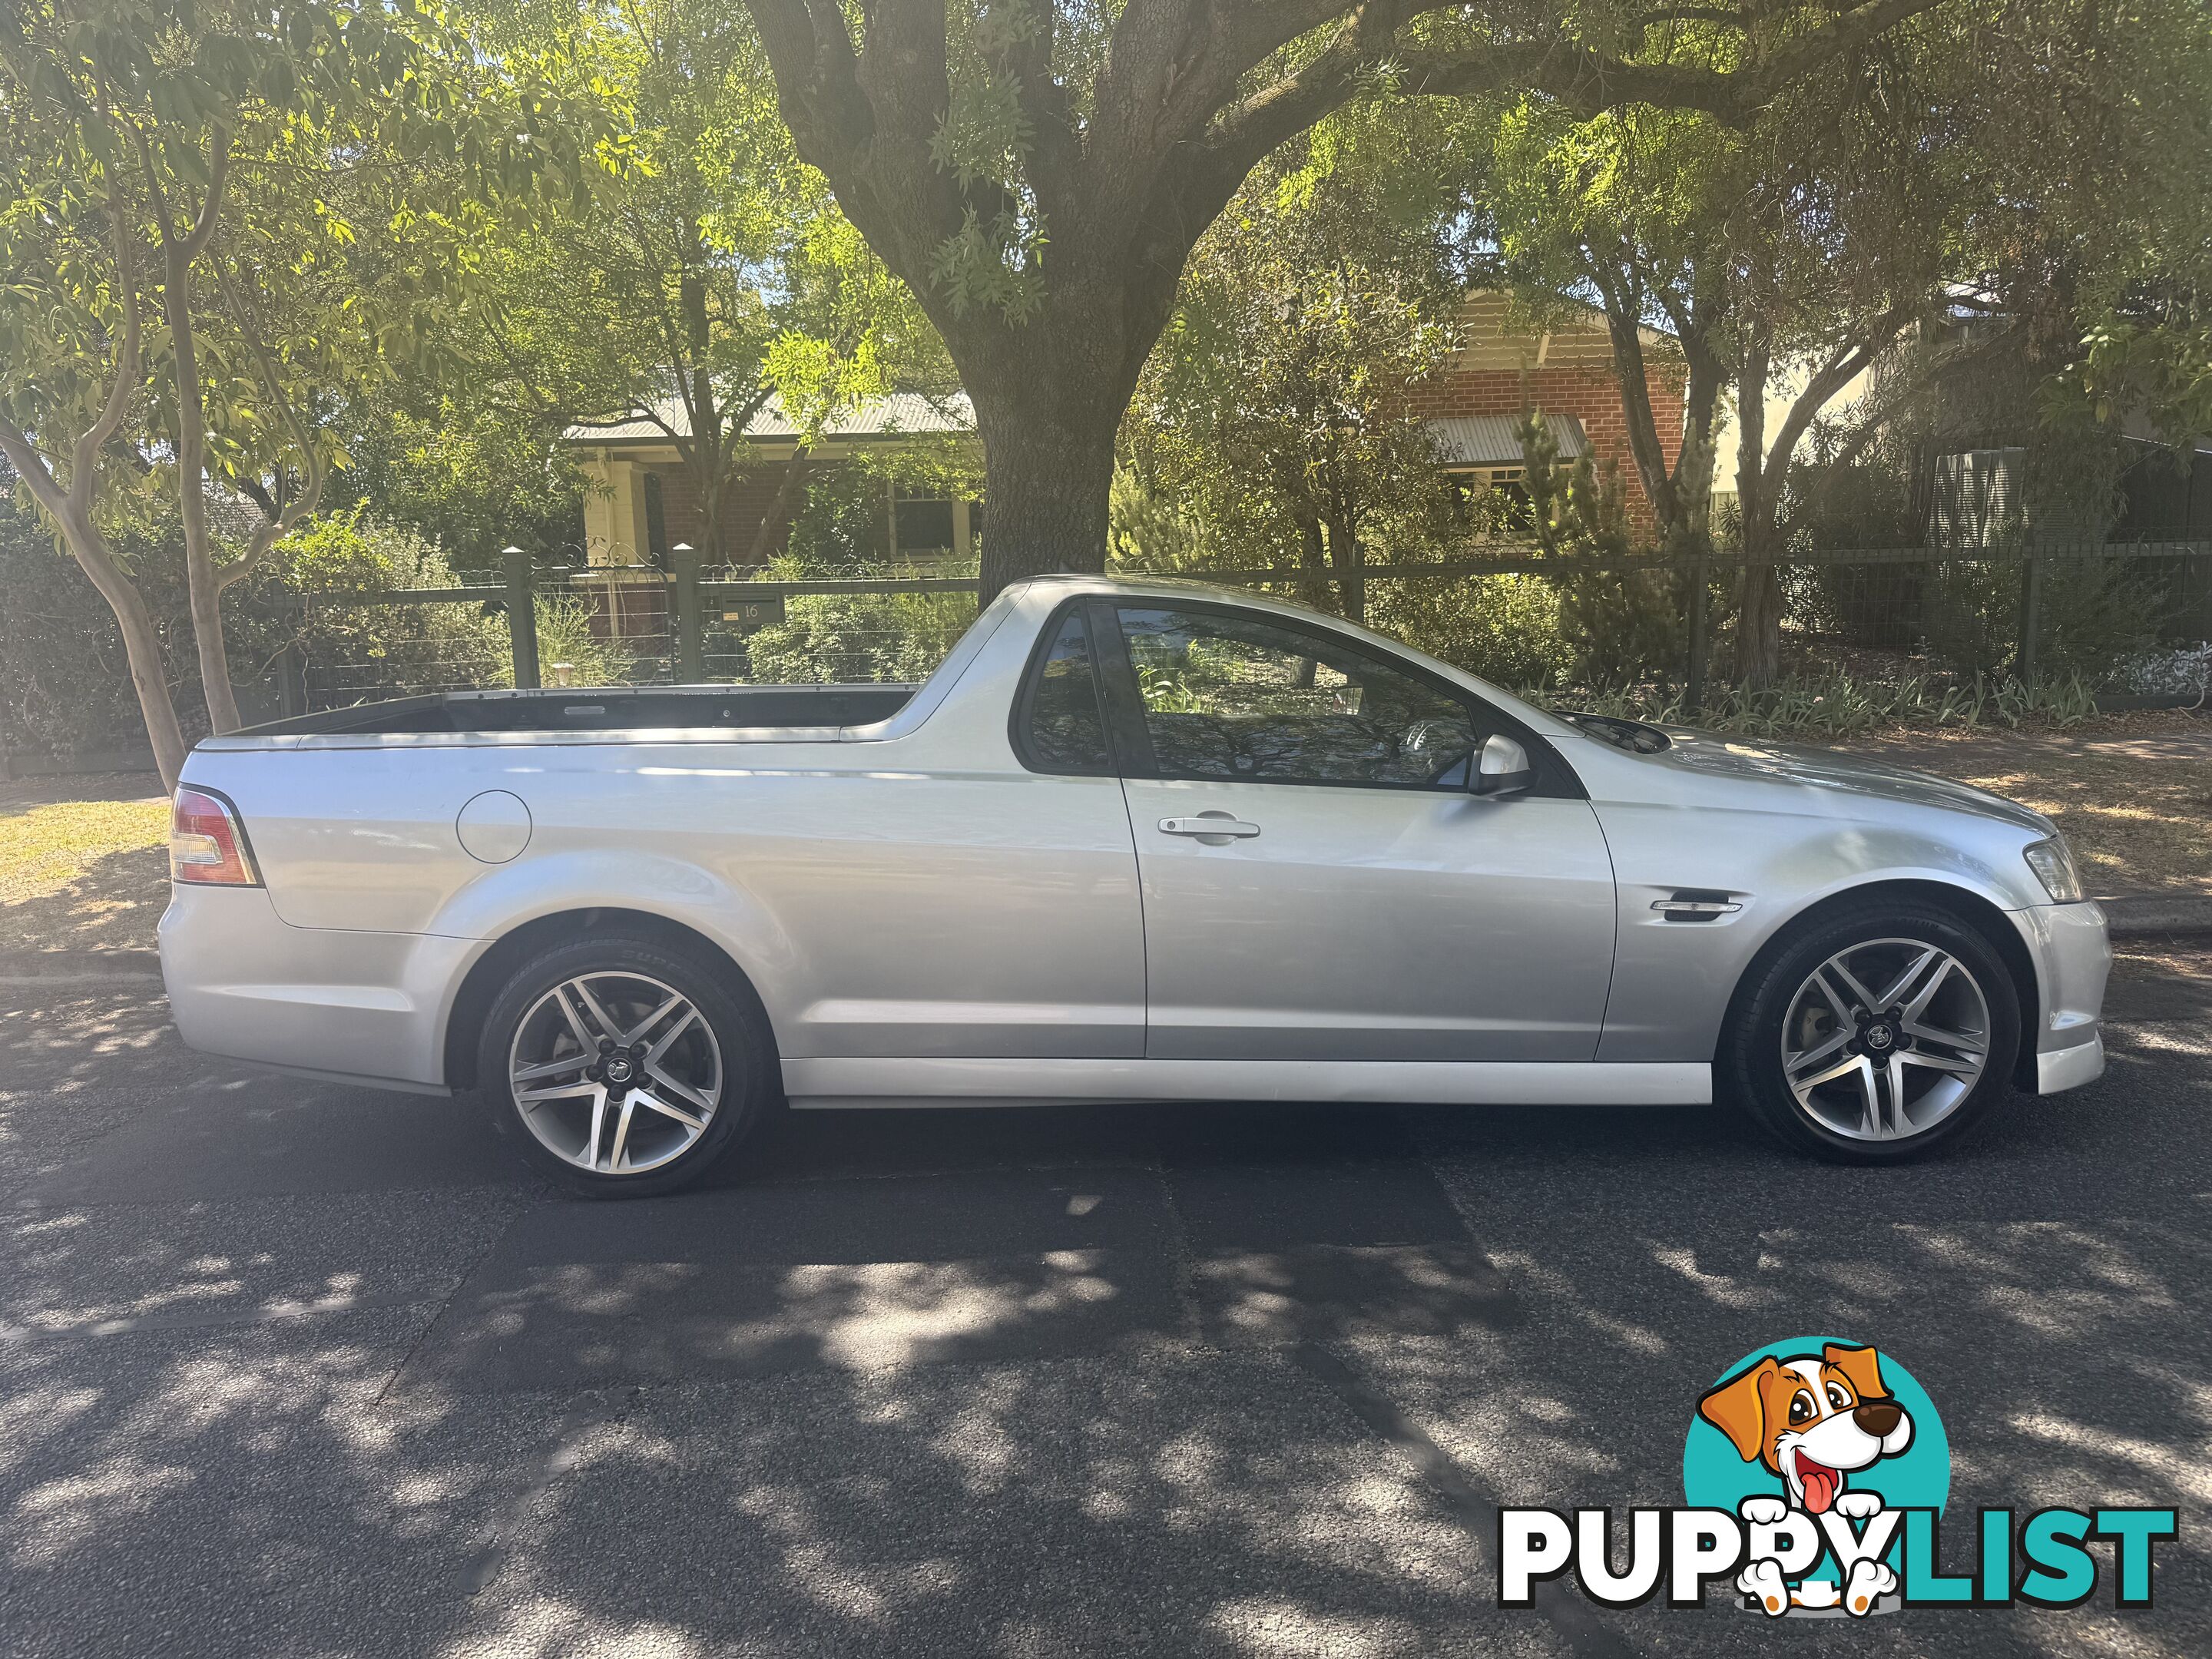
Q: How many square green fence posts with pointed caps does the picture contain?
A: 2